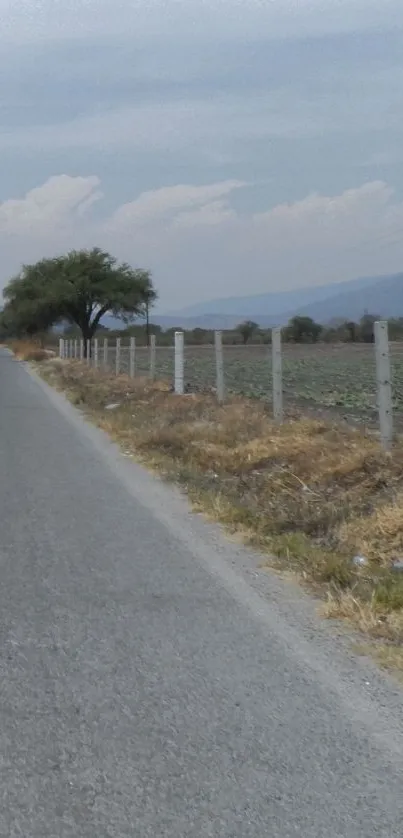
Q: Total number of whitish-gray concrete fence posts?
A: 15